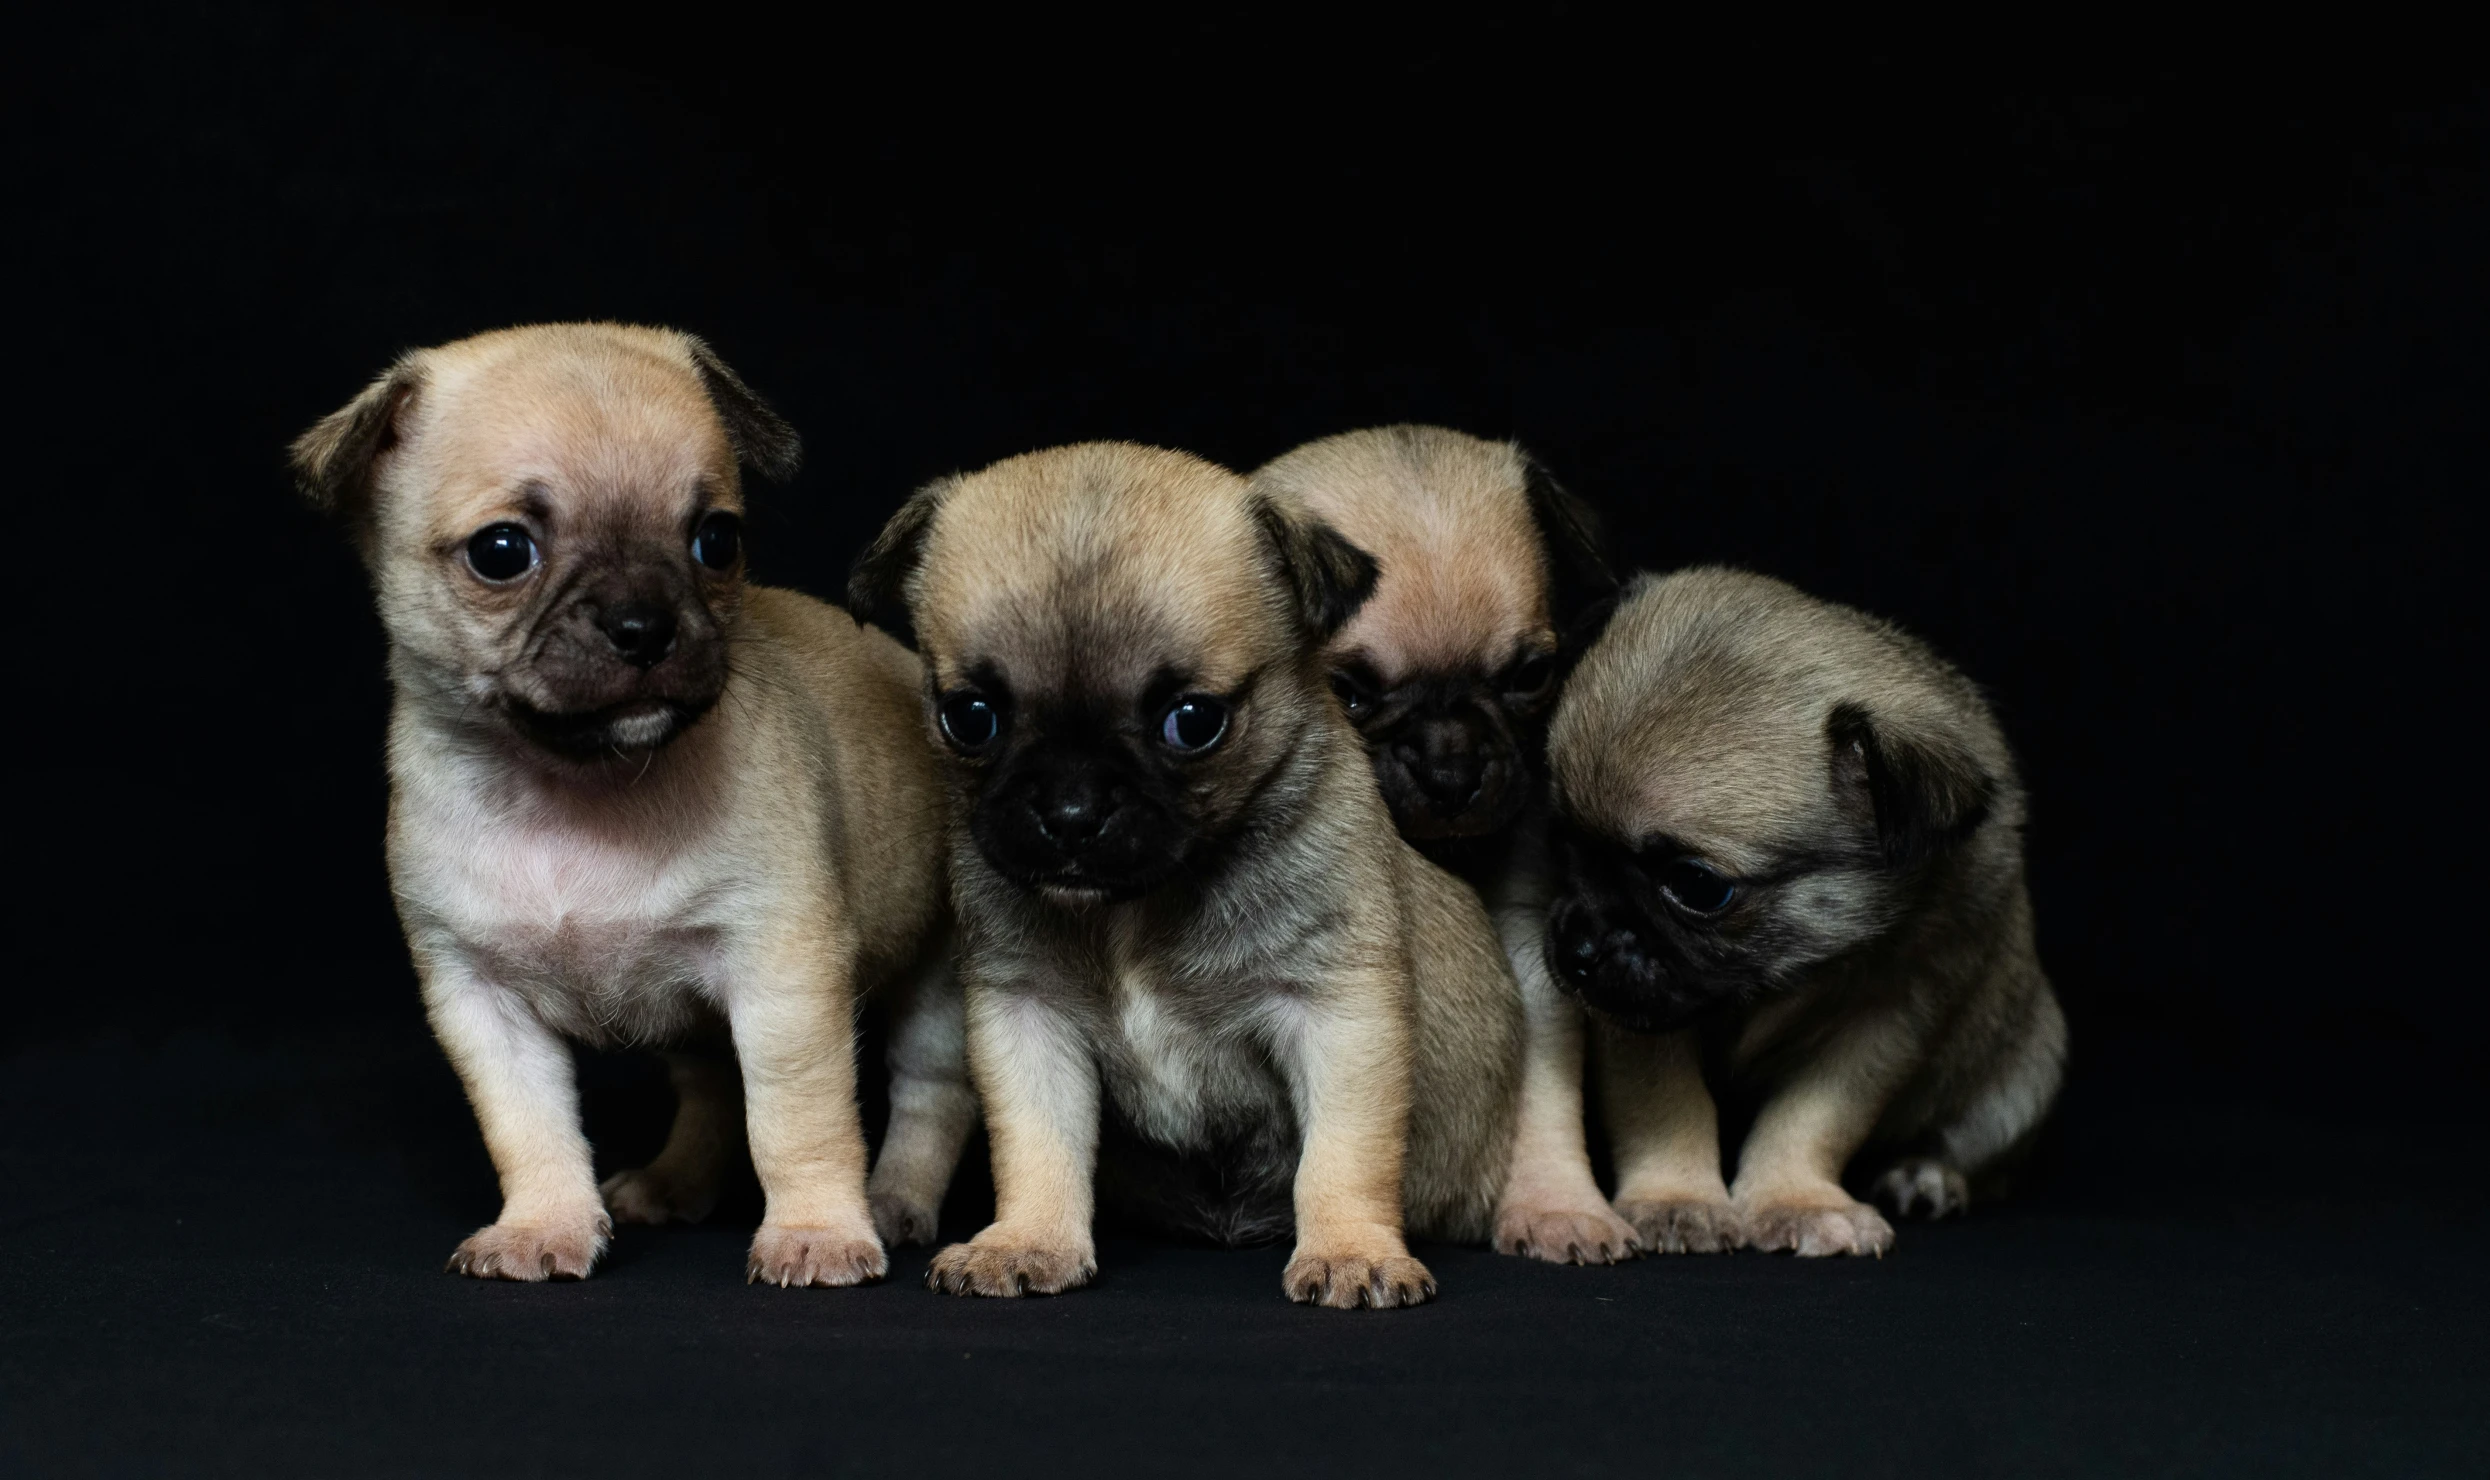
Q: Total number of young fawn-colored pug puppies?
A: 4